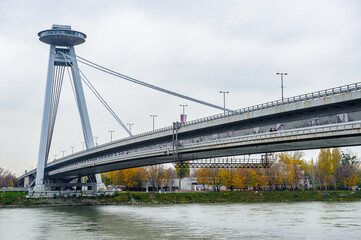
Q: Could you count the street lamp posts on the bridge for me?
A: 11